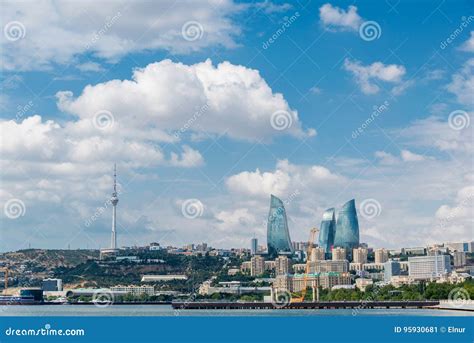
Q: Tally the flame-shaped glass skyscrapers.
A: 3